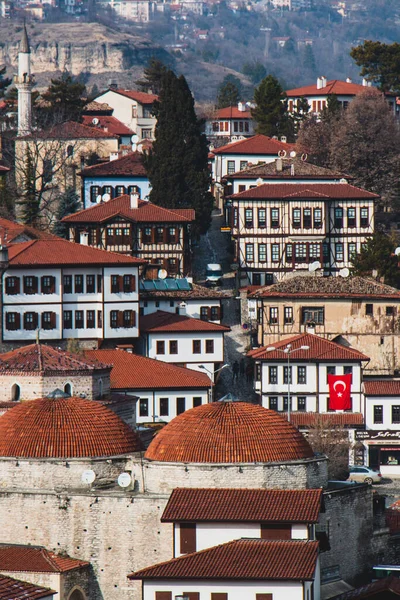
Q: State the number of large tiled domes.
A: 2